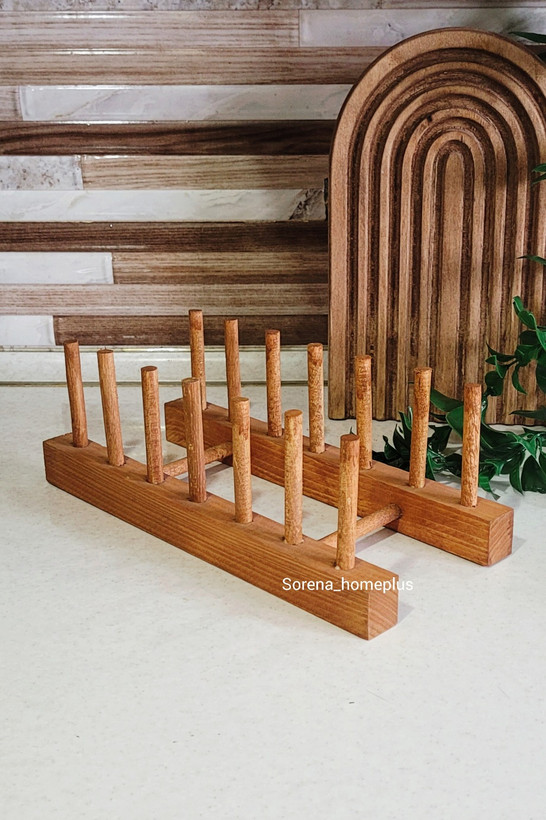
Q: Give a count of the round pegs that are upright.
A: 14